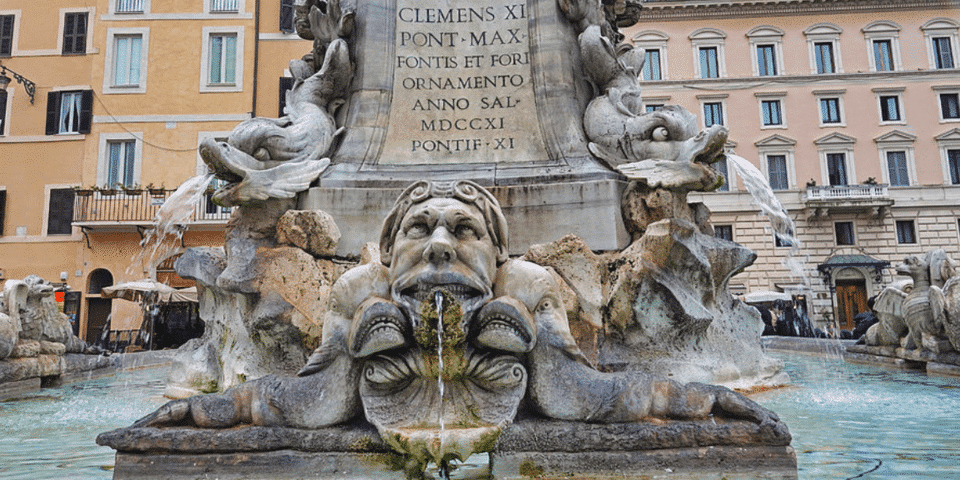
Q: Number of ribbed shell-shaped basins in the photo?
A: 1